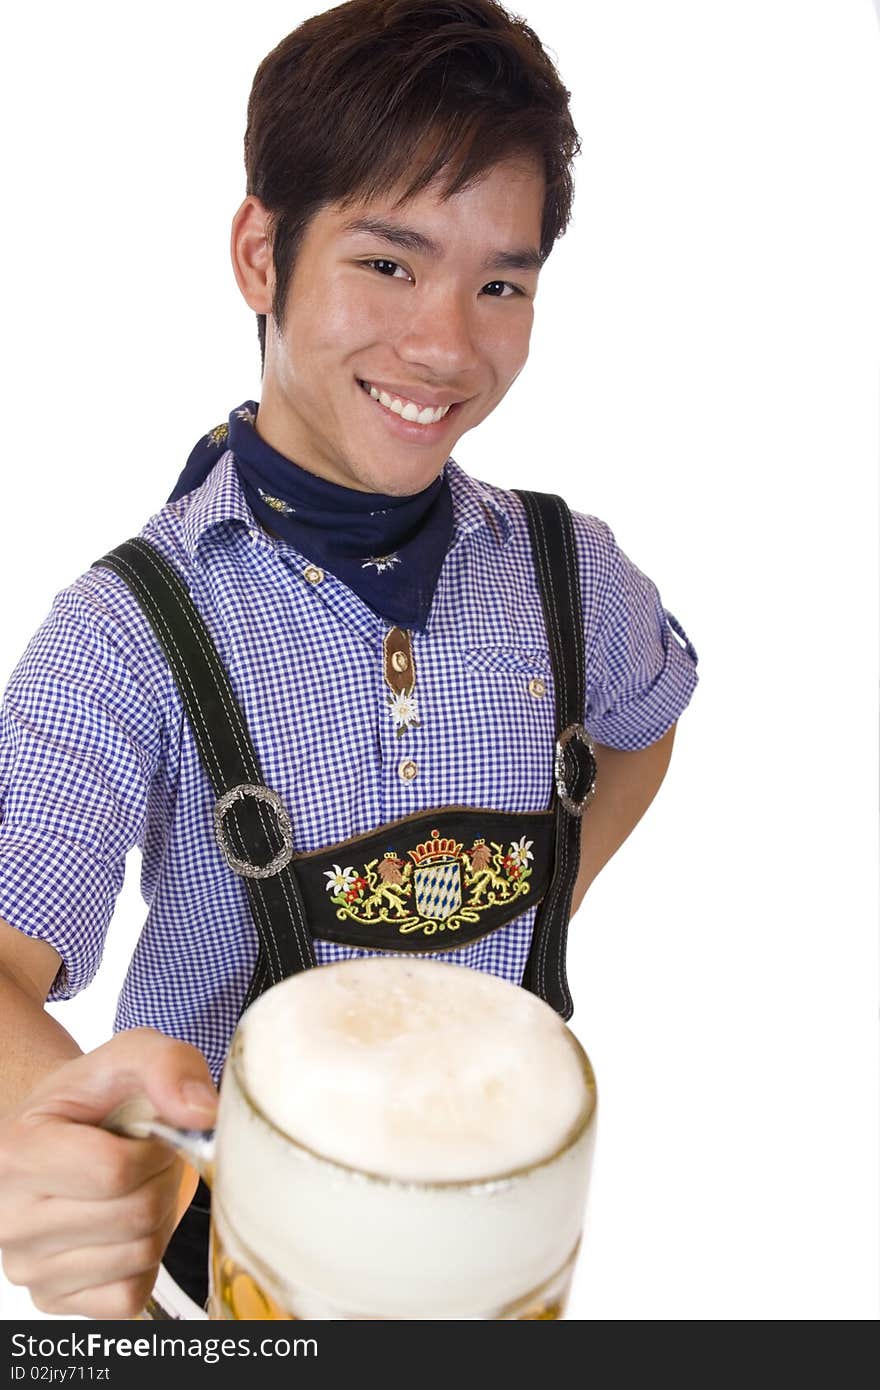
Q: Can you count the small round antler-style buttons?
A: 4